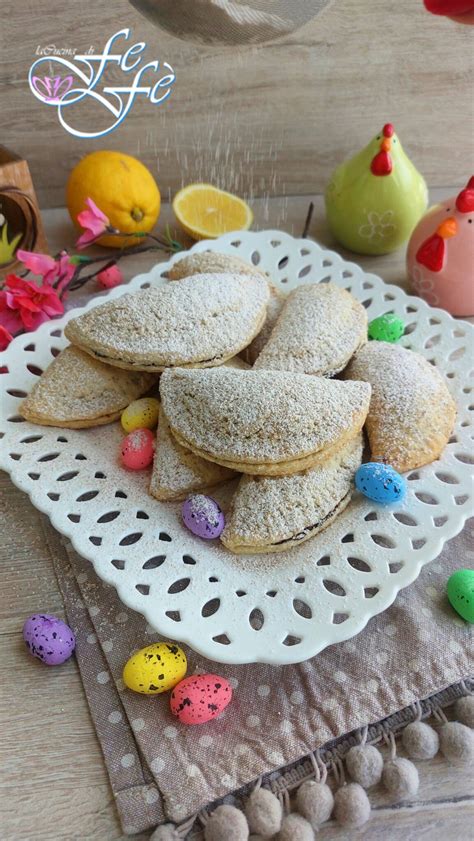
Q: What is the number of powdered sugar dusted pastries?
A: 8